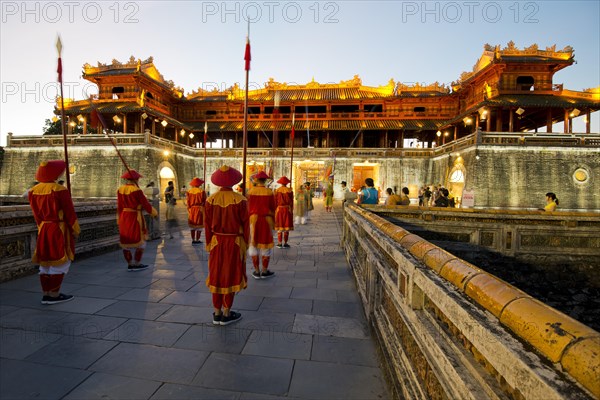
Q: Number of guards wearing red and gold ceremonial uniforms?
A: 6